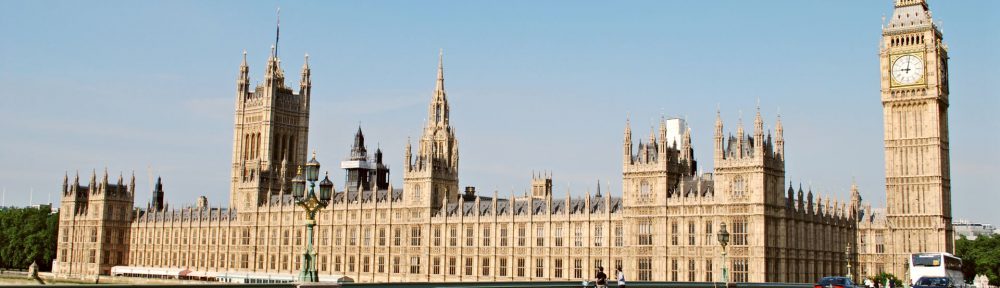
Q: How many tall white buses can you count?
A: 1